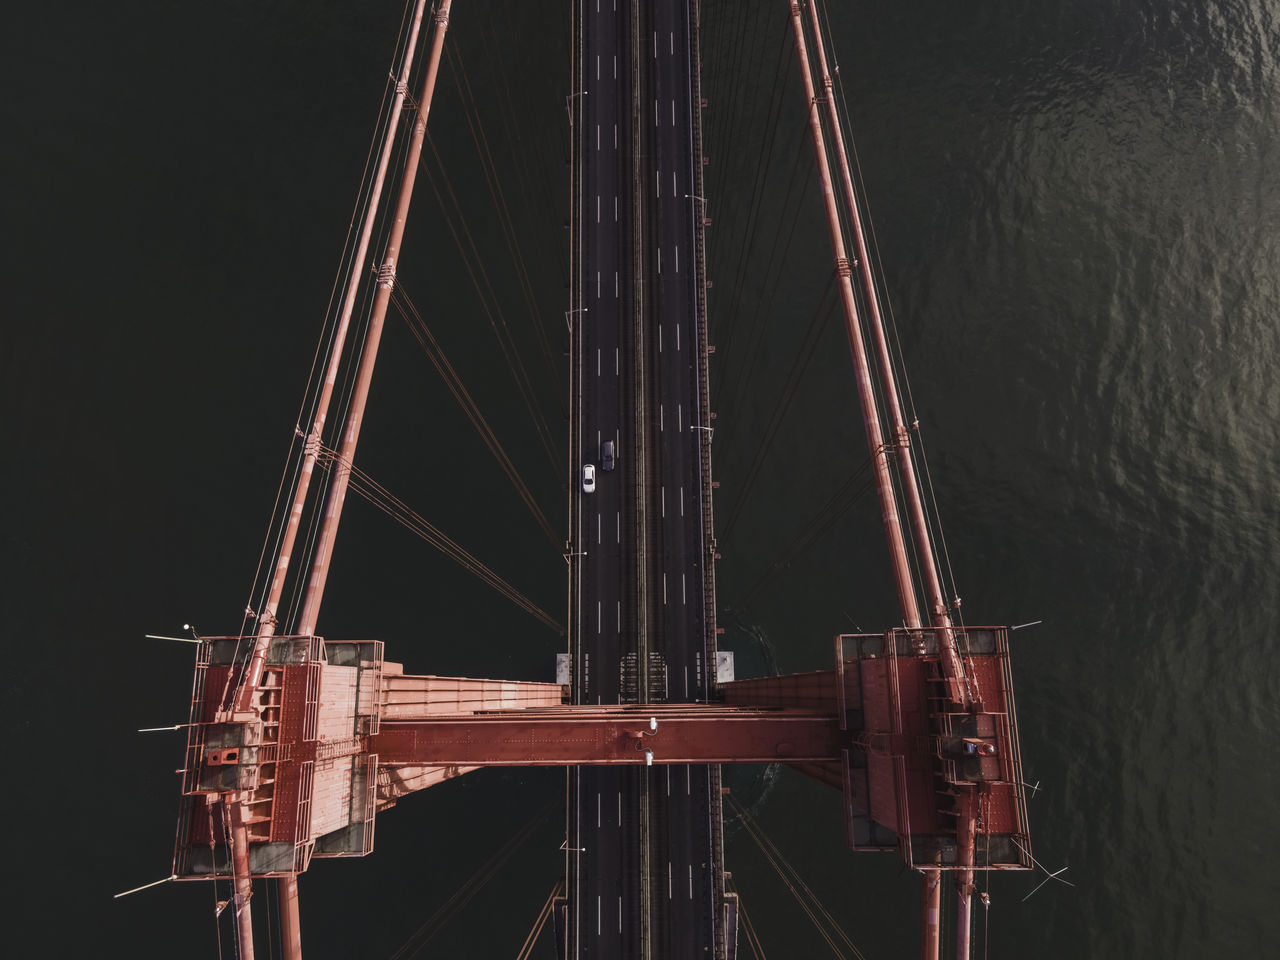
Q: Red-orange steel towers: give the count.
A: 2